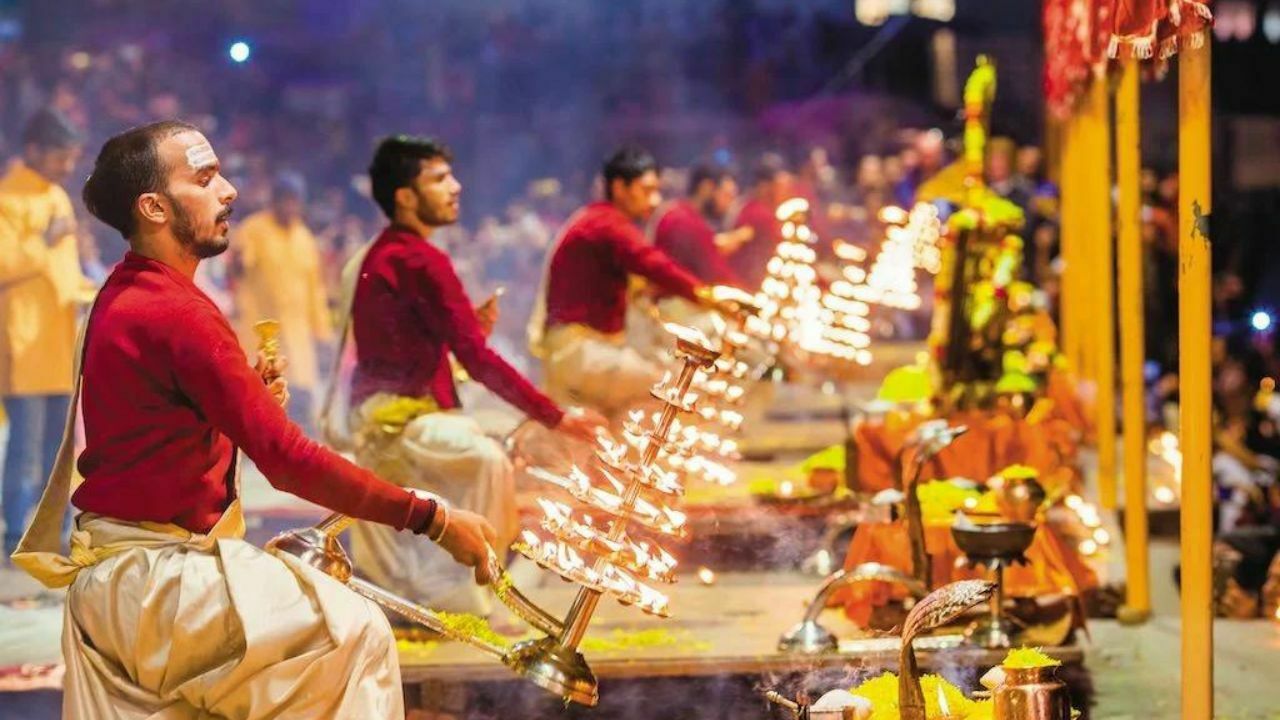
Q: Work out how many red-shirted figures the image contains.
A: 5